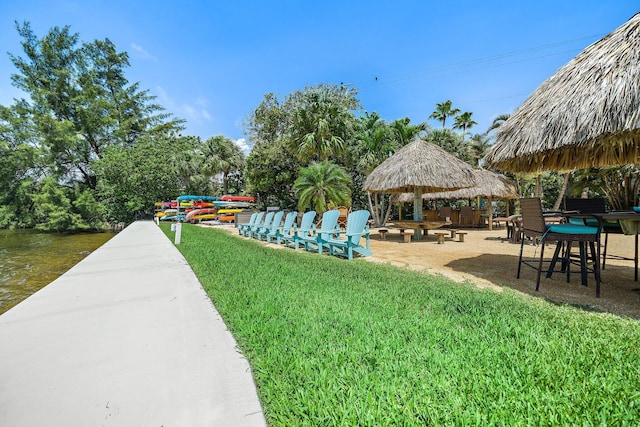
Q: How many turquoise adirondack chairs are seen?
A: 8